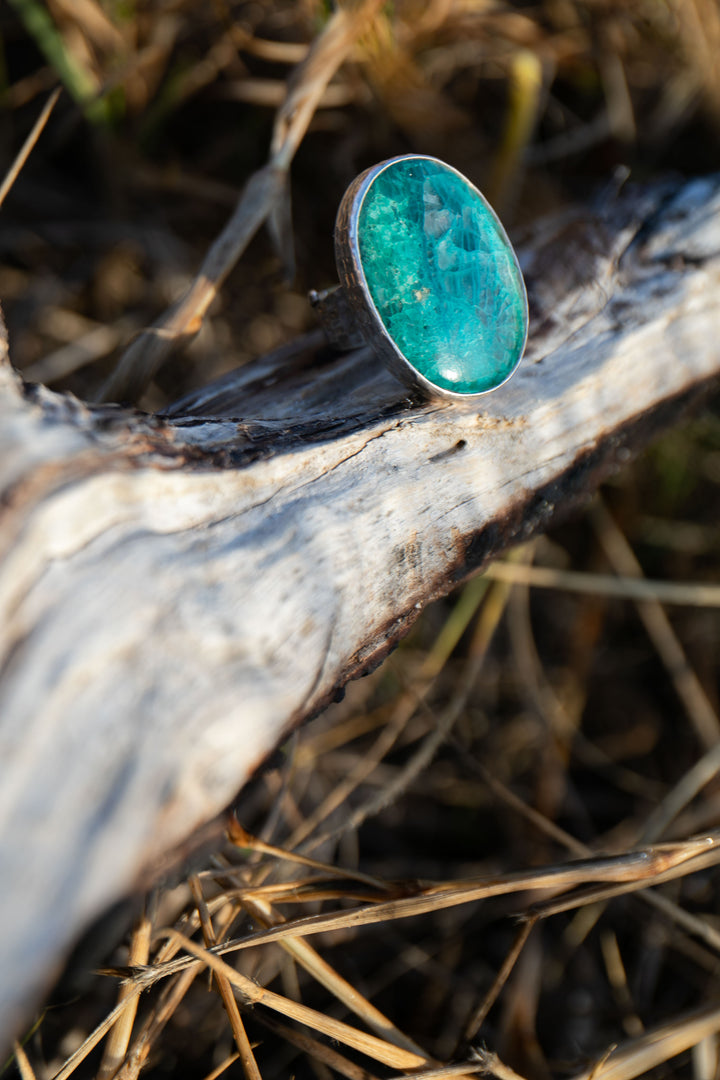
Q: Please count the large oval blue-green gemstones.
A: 1